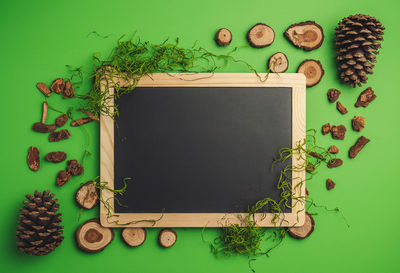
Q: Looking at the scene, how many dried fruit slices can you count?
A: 0